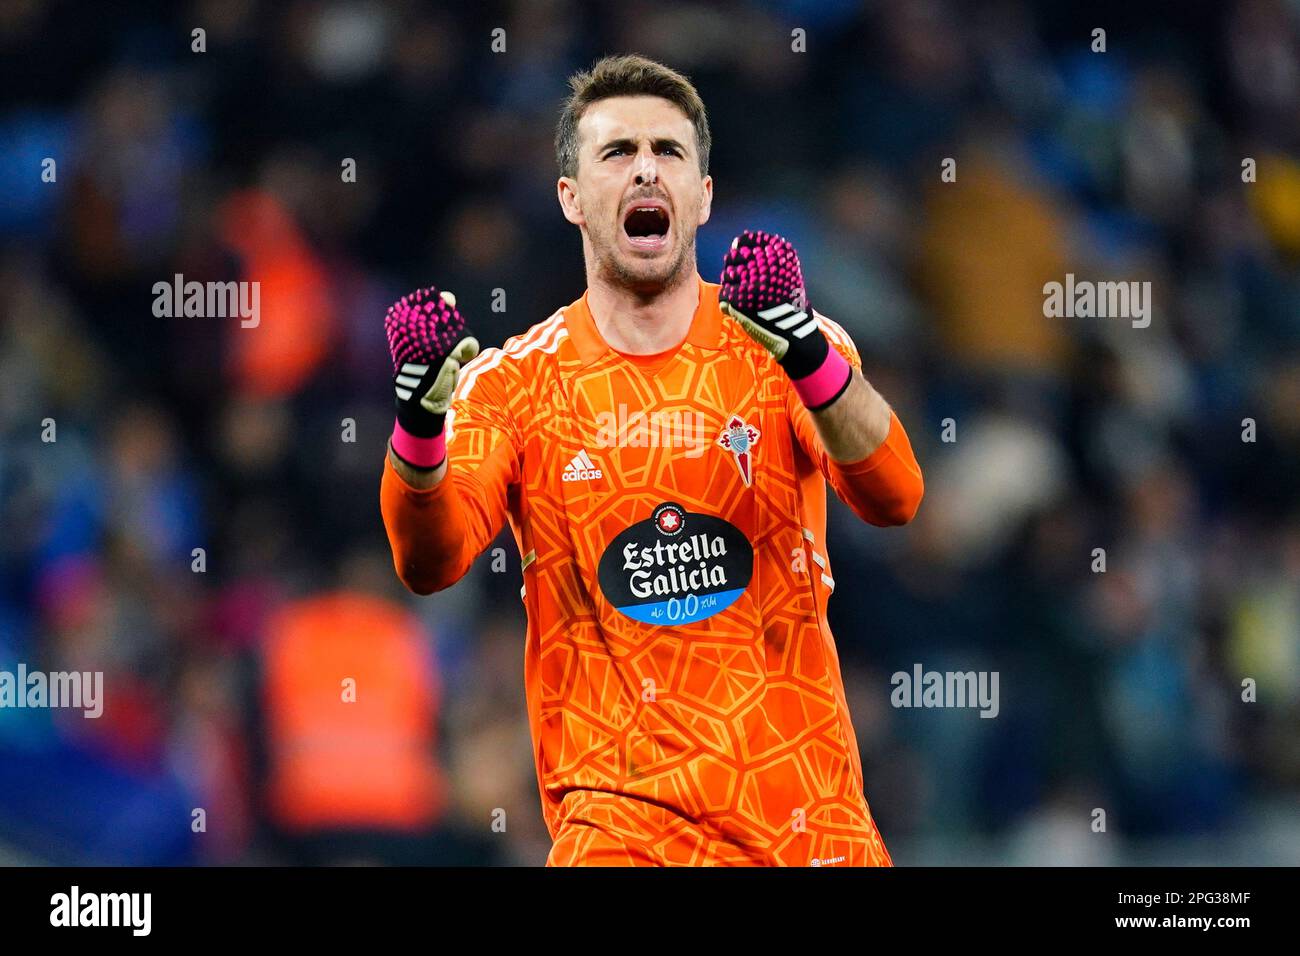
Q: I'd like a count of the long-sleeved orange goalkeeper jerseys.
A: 1